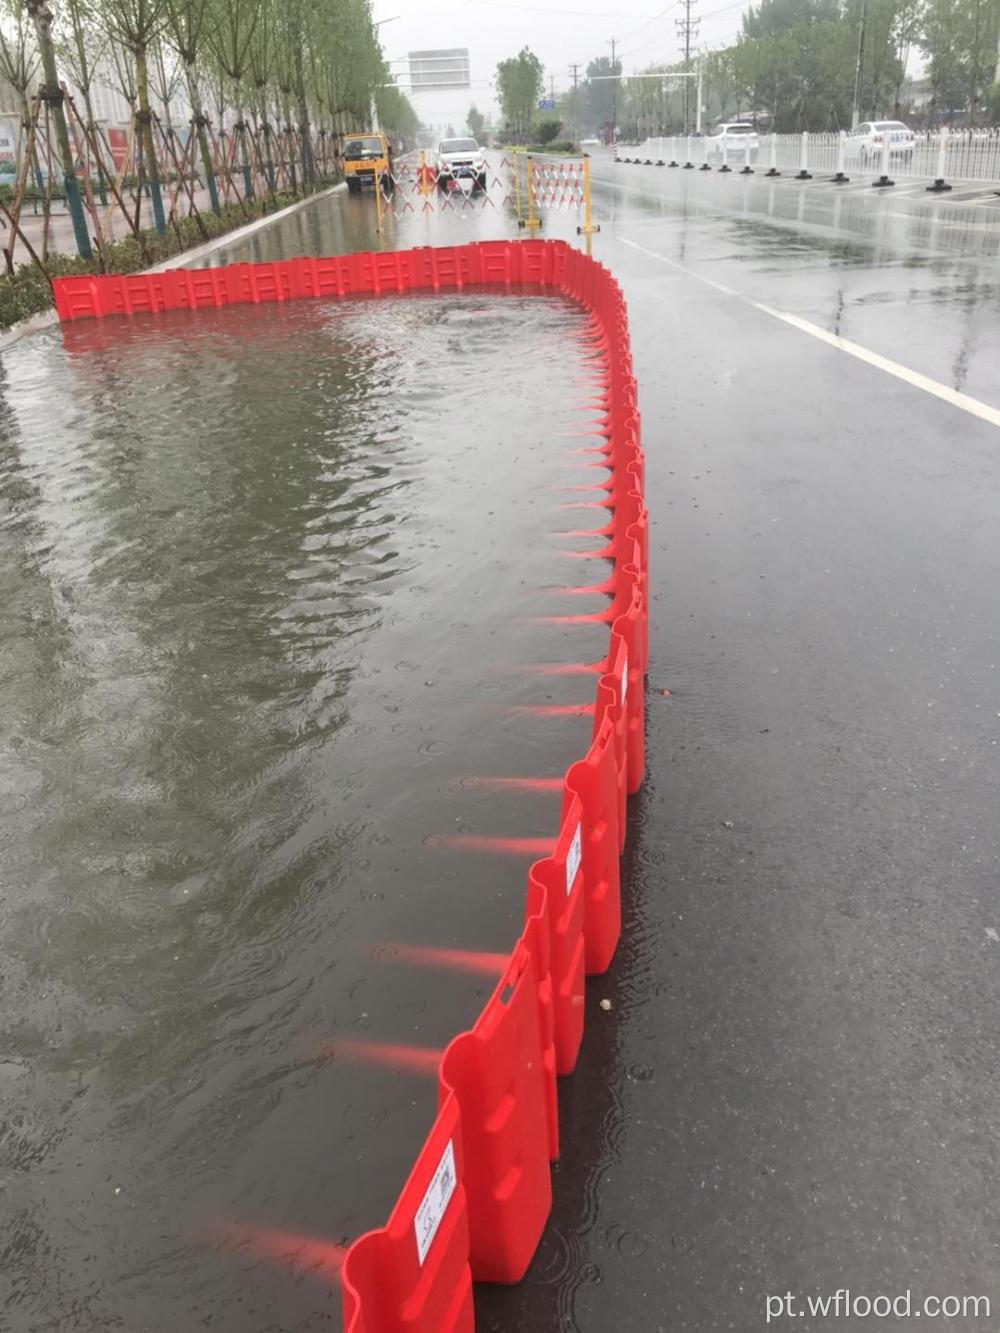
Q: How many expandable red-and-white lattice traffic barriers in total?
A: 2